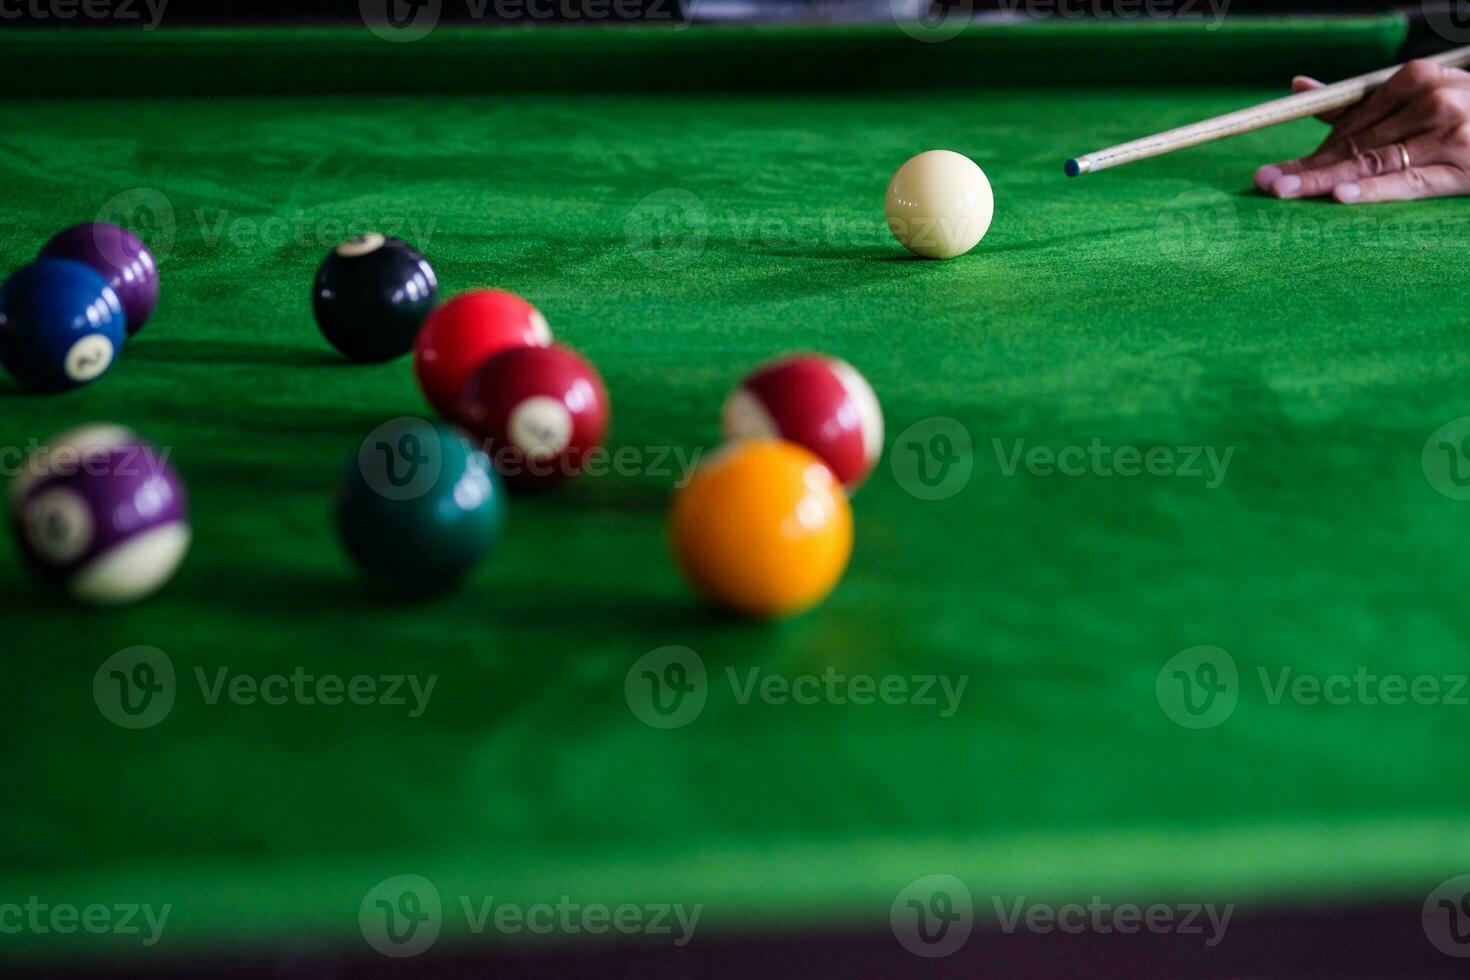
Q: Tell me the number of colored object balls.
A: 9